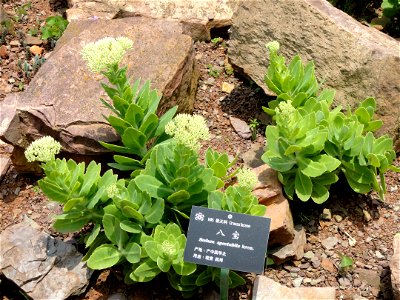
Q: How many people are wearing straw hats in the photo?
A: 0